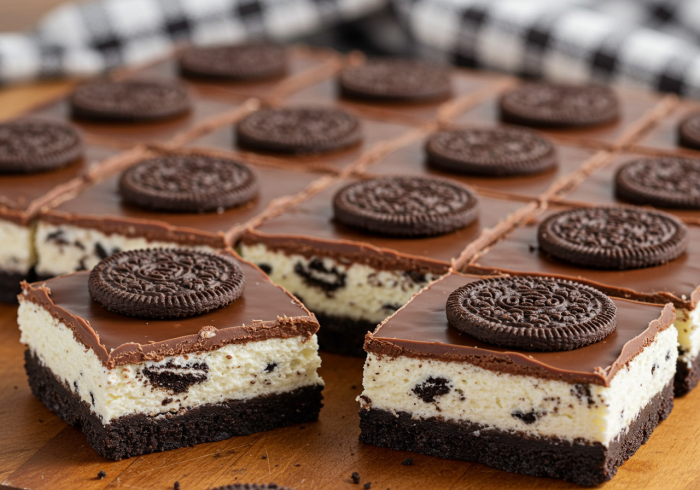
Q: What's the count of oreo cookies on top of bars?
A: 14